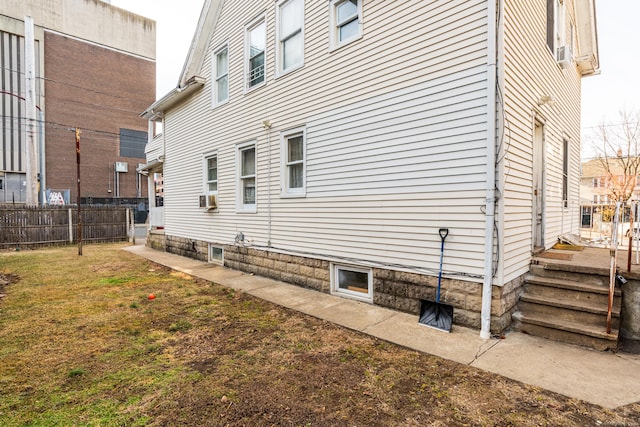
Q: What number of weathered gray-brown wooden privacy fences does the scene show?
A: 1